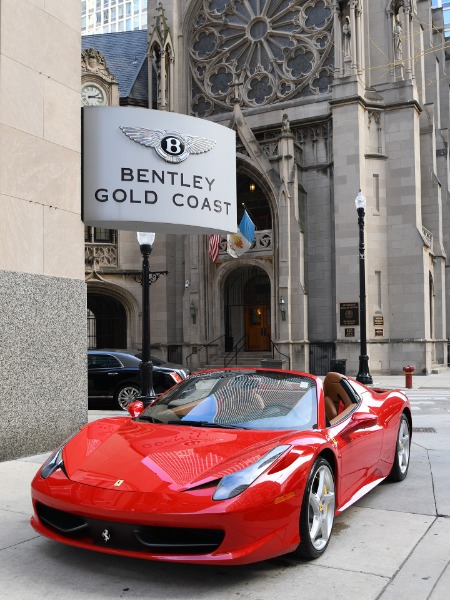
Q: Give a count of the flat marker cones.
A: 0